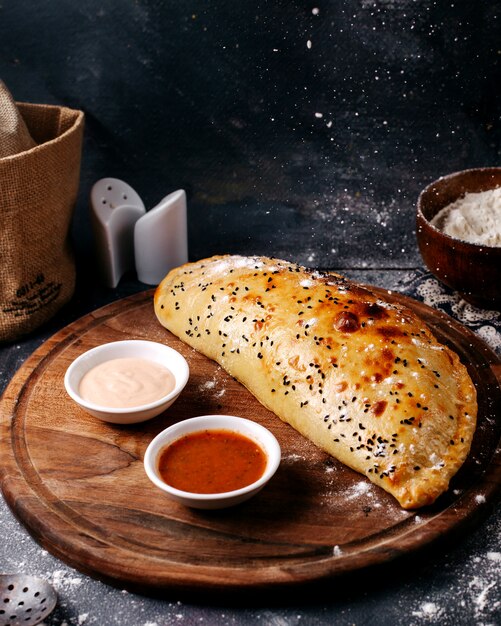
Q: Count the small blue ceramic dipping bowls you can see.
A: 0